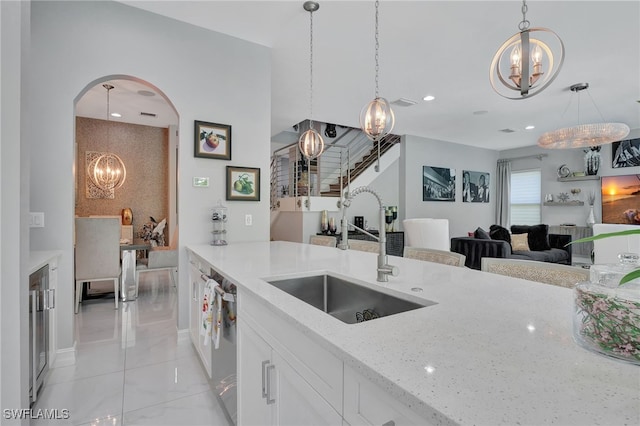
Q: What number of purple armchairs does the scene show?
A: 0